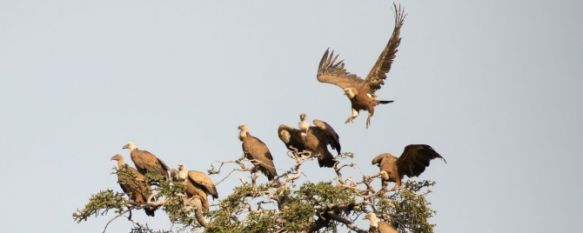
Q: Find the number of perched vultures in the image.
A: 7